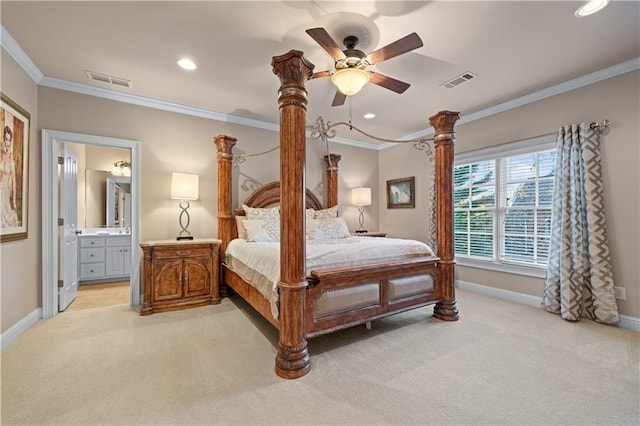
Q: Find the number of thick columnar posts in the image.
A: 4